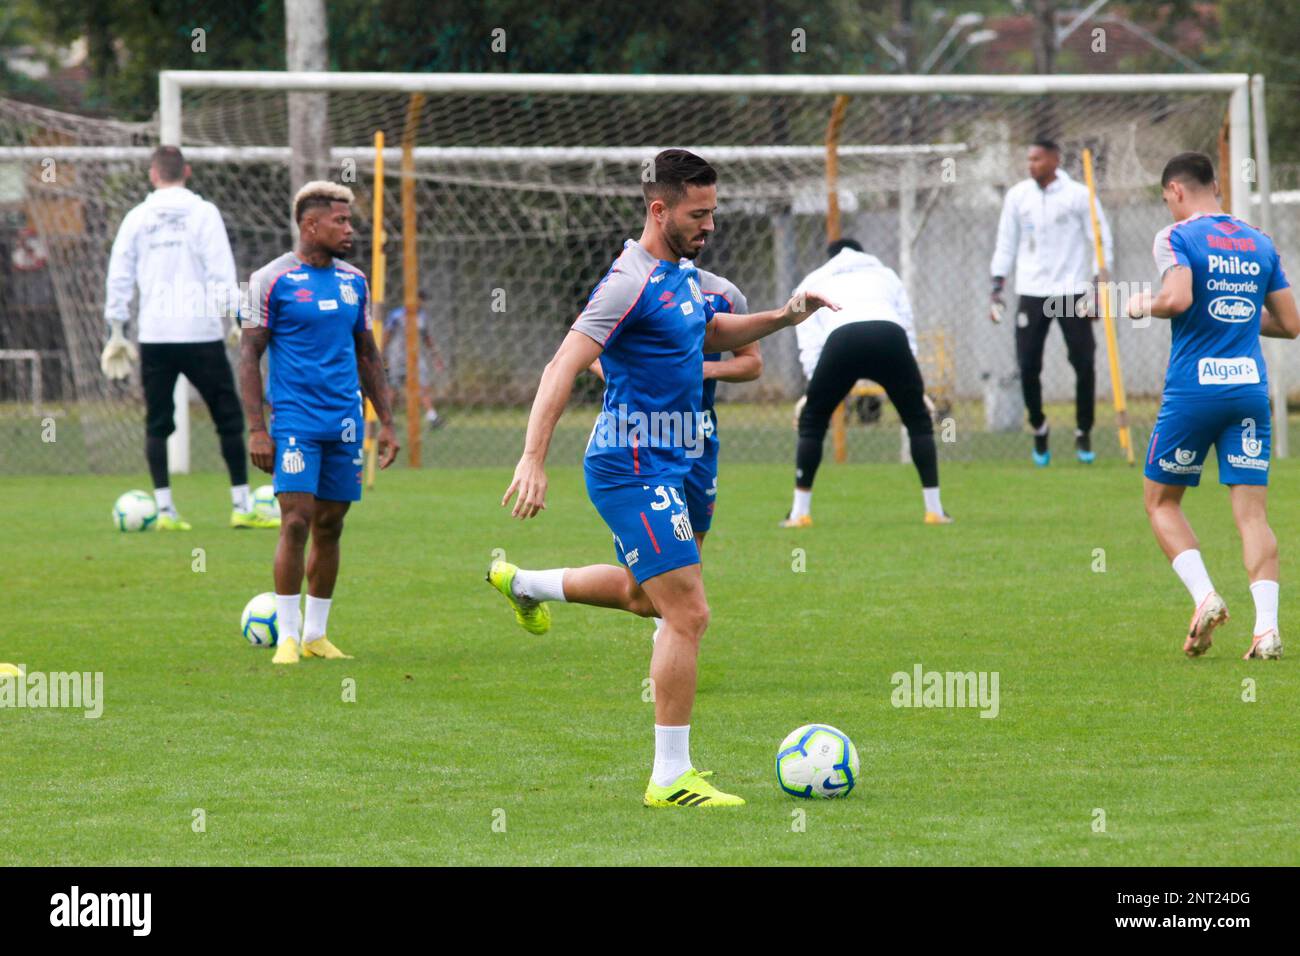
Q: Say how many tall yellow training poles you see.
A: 2